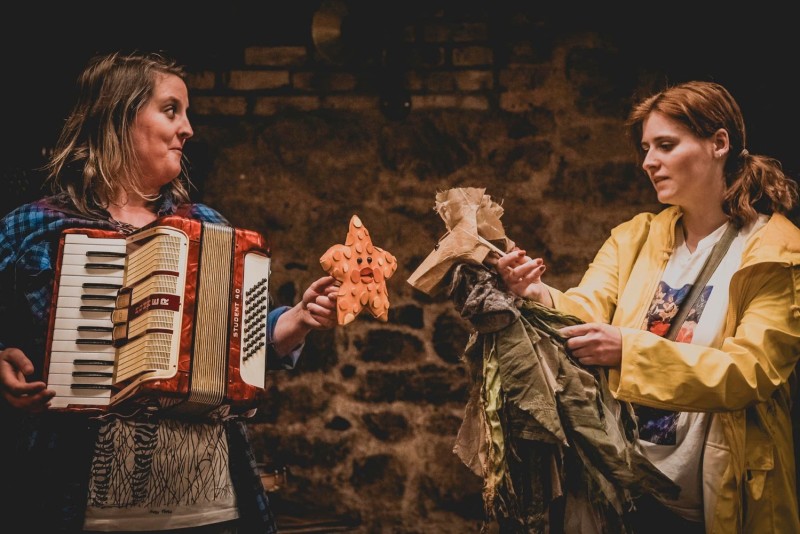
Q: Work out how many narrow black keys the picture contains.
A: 10